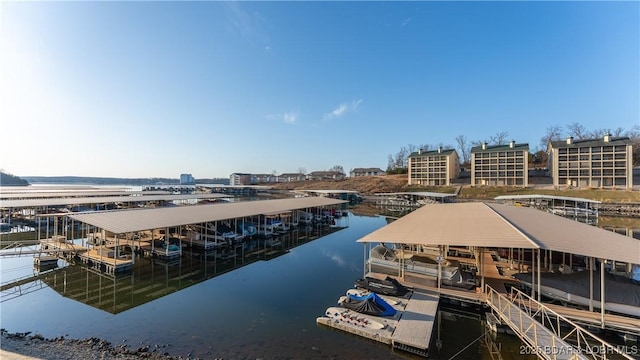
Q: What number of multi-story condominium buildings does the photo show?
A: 3